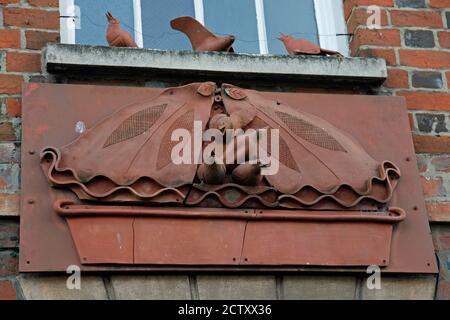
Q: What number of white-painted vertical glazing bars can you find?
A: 3